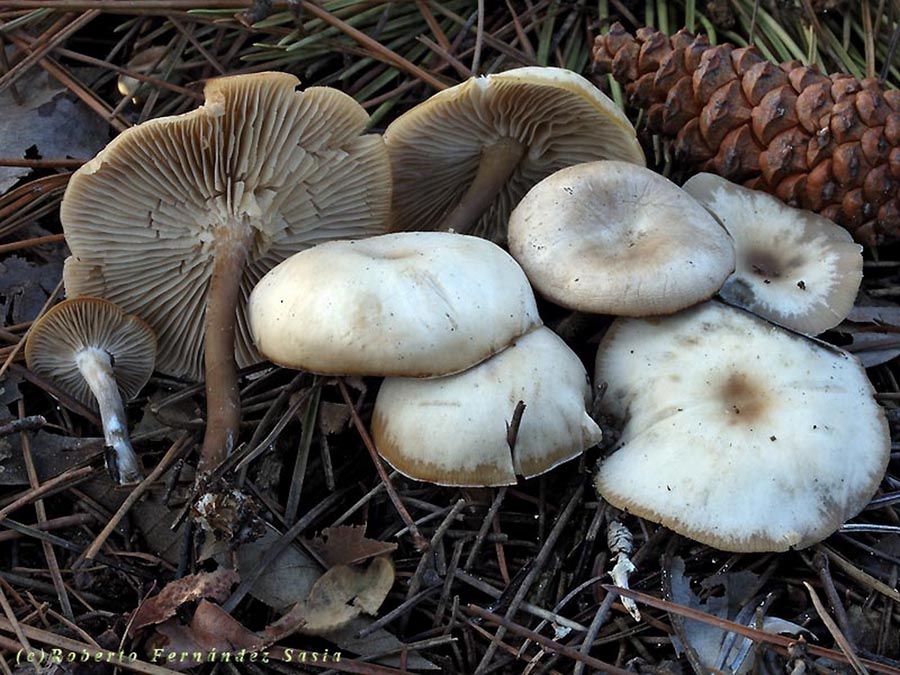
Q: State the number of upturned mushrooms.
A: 3